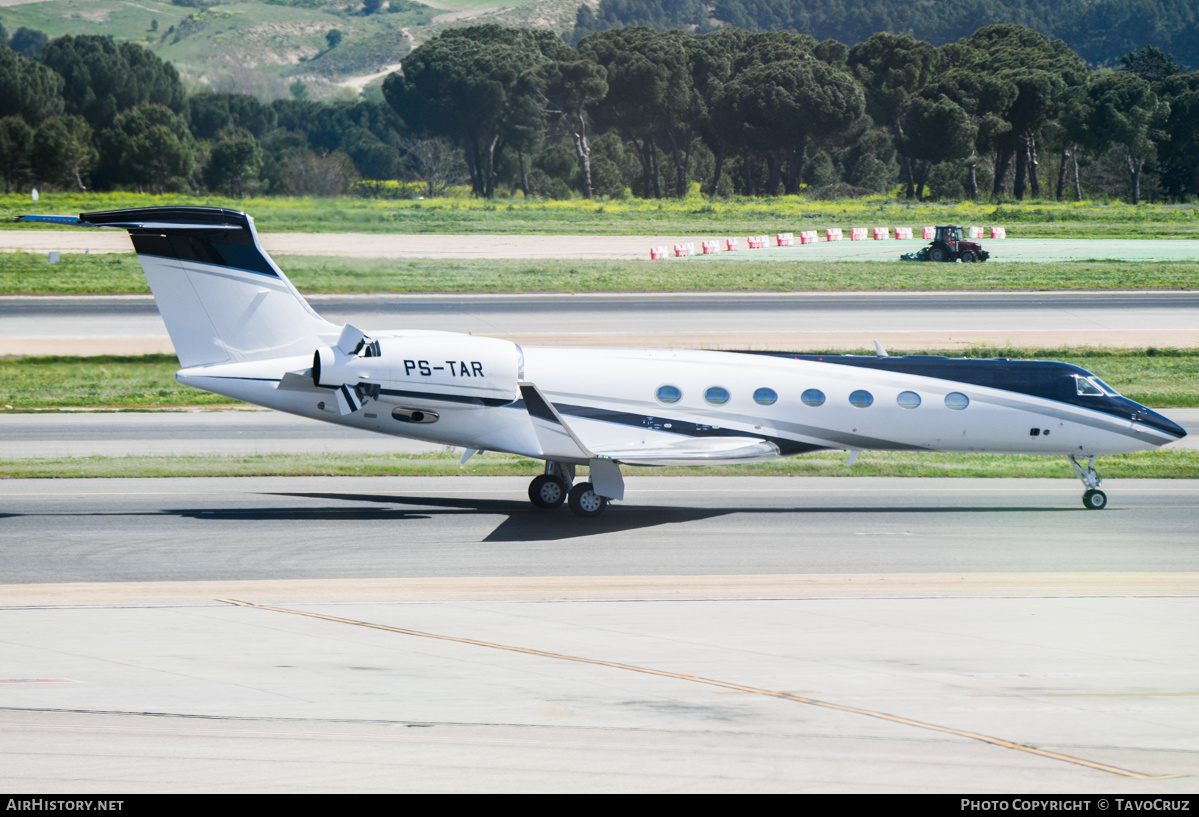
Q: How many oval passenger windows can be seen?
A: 7